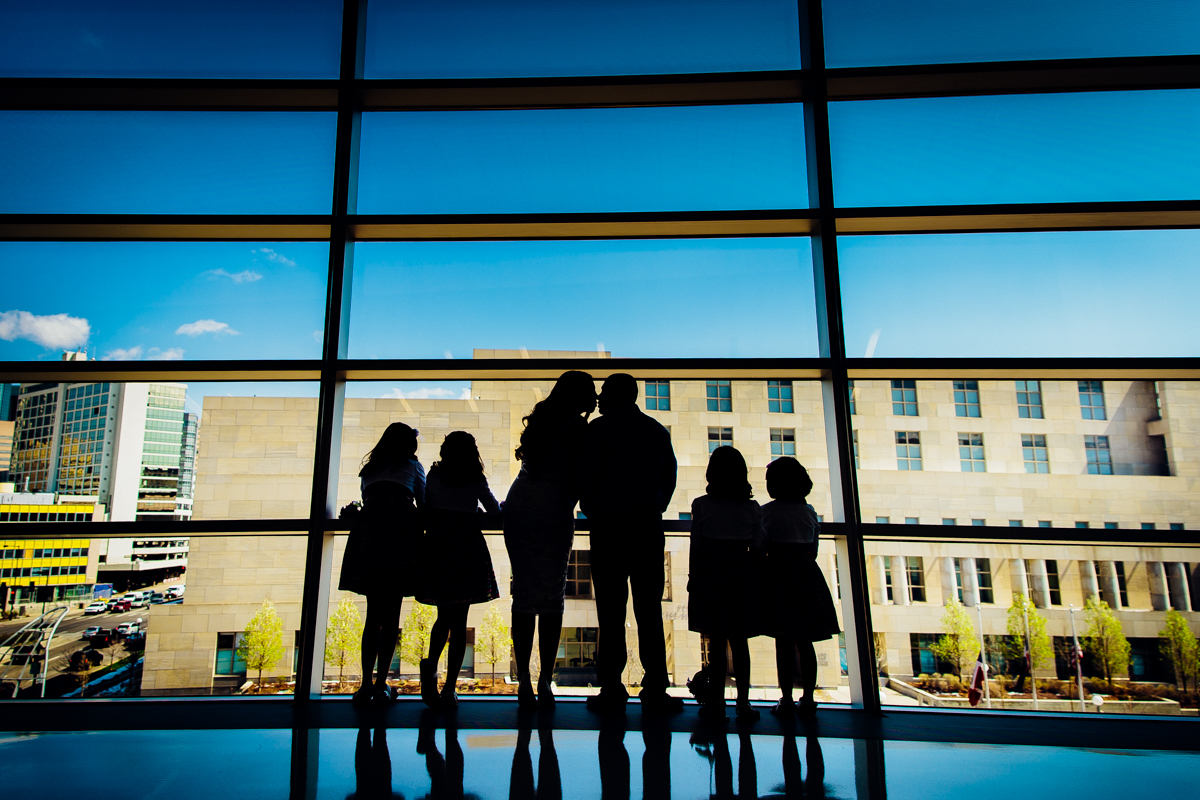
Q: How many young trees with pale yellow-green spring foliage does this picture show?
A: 8